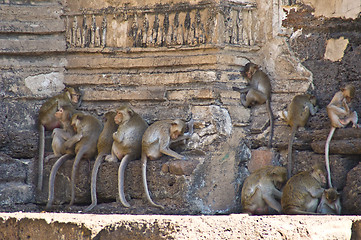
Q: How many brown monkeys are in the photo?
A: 12